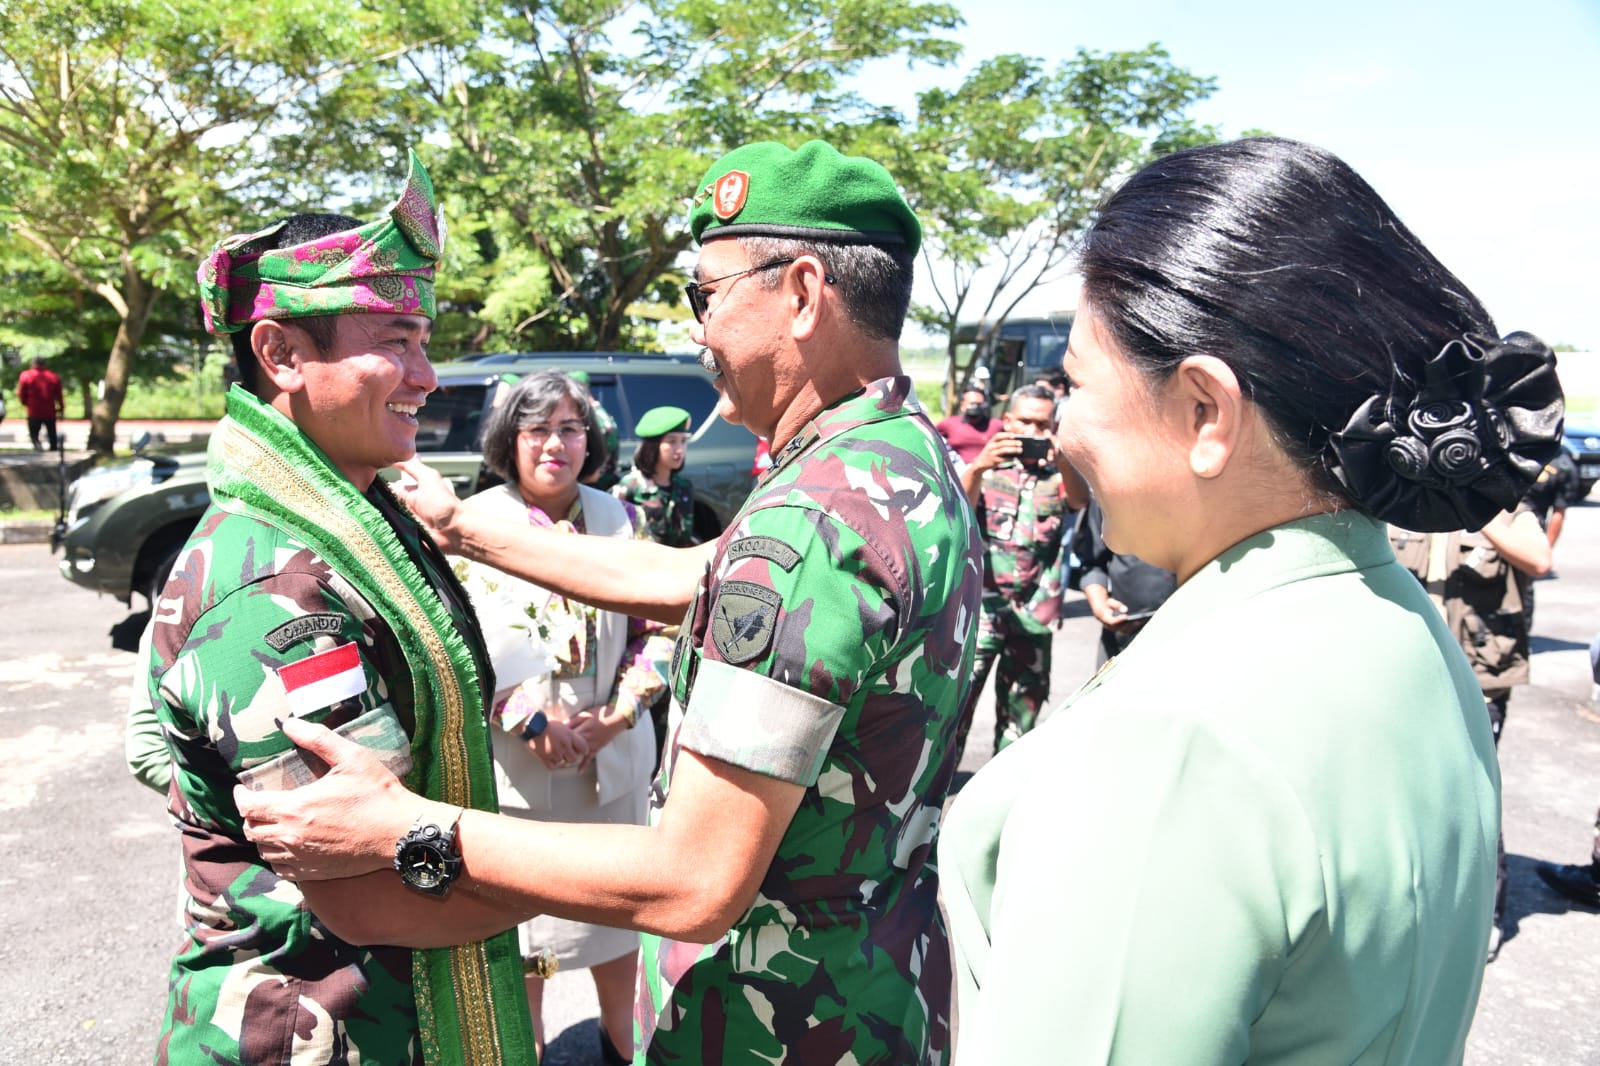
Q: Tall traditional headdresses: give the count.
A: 1